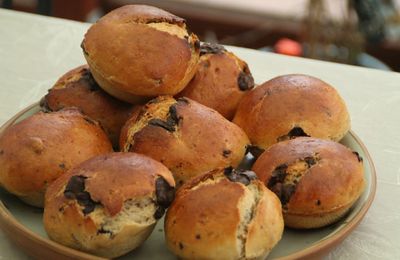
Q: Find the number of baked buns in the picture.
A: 9